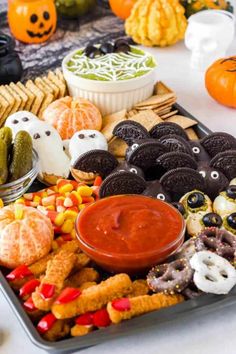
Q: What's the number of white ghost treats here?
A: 3